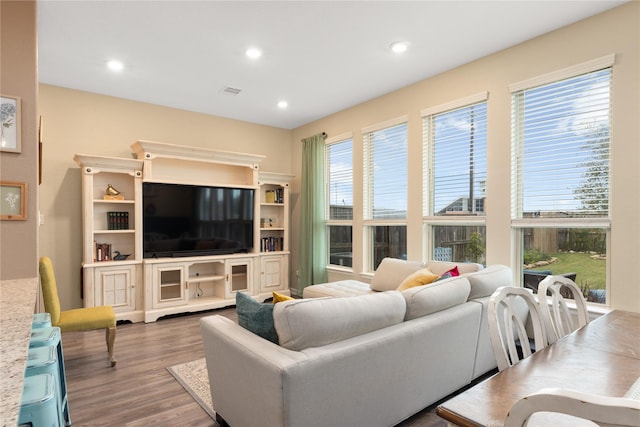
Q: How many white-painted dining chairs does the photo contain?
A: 3